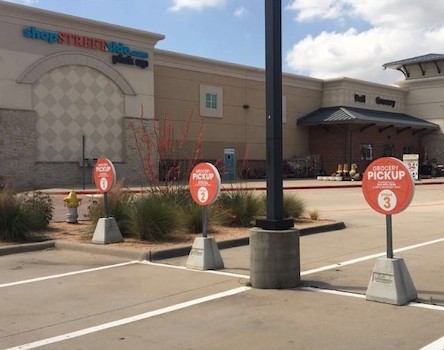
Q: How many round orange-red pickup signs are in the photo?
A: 3